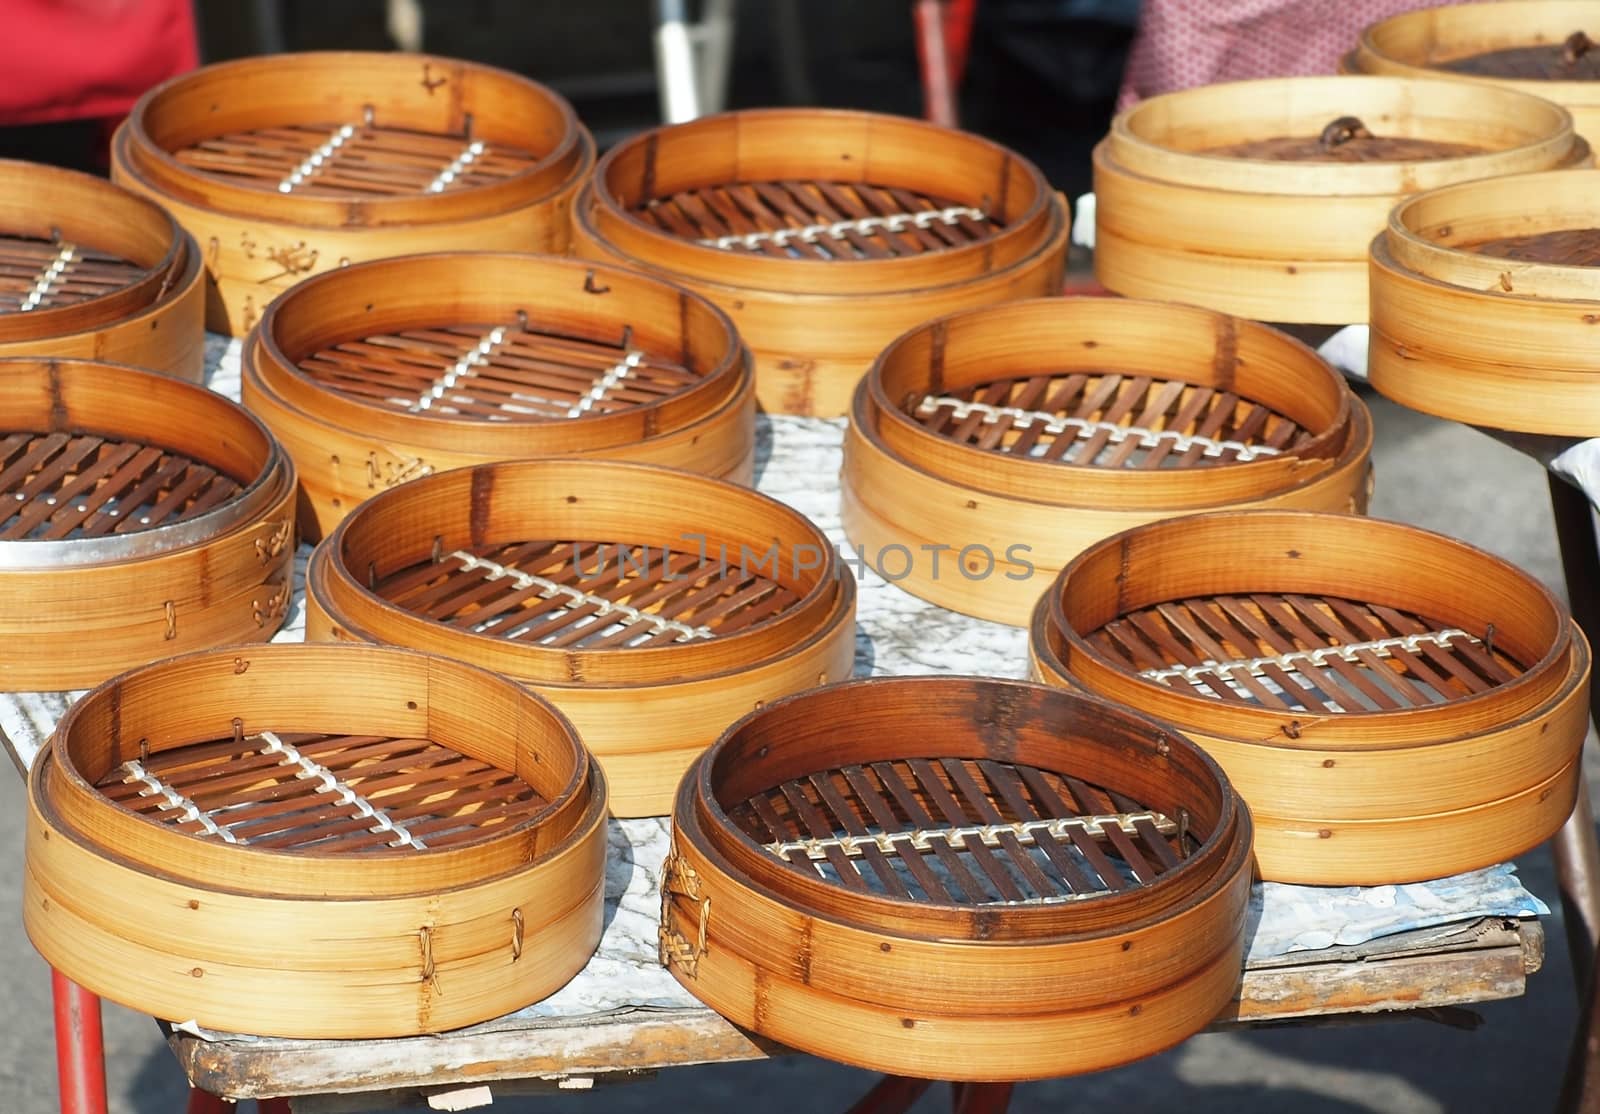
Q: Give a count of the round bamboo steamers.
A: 13